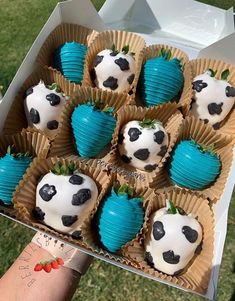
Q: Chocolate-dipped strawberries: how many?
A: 12